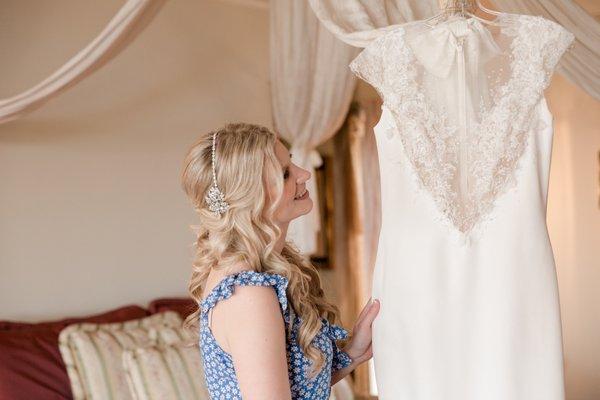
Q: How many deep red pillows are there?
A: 2